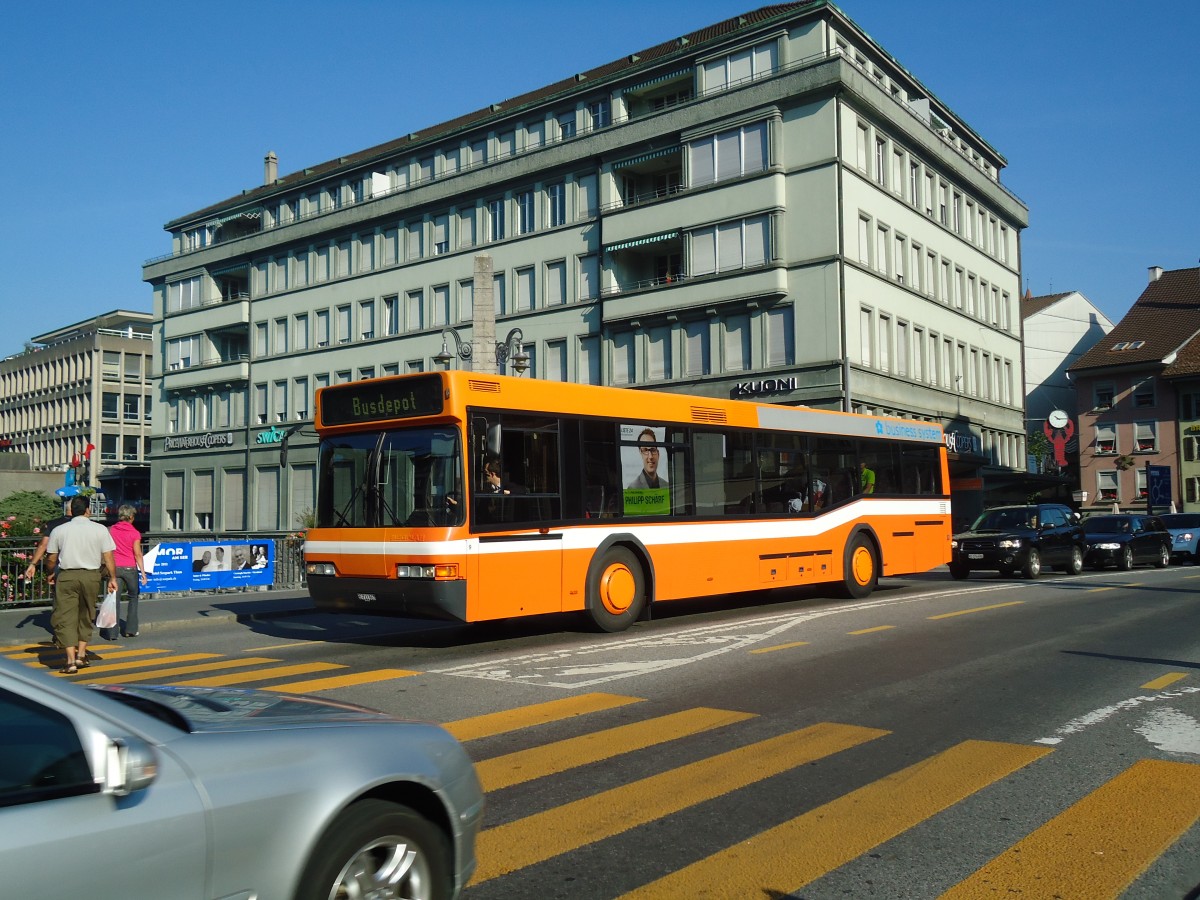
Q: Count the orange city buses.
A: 1